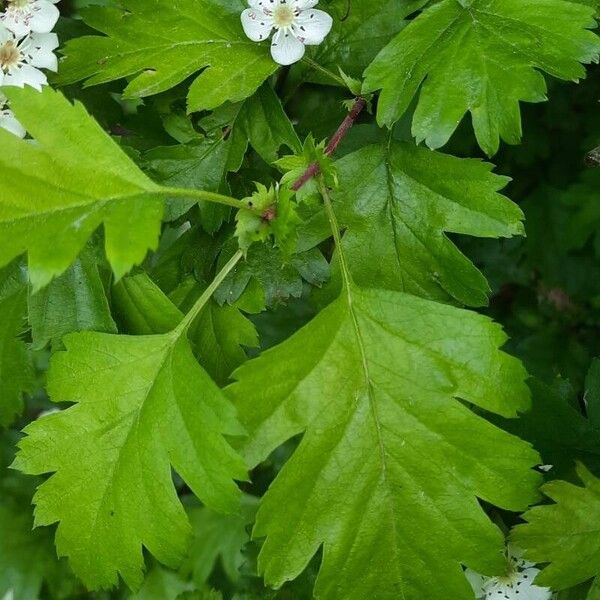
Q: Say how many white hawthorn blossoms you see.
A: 5